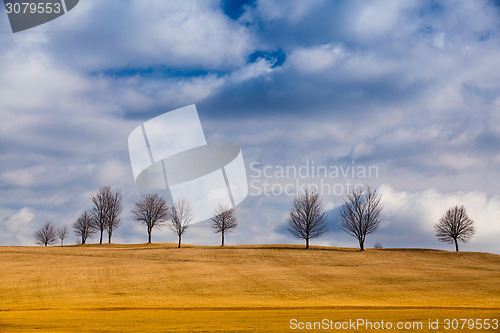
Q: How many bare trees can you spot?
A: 11